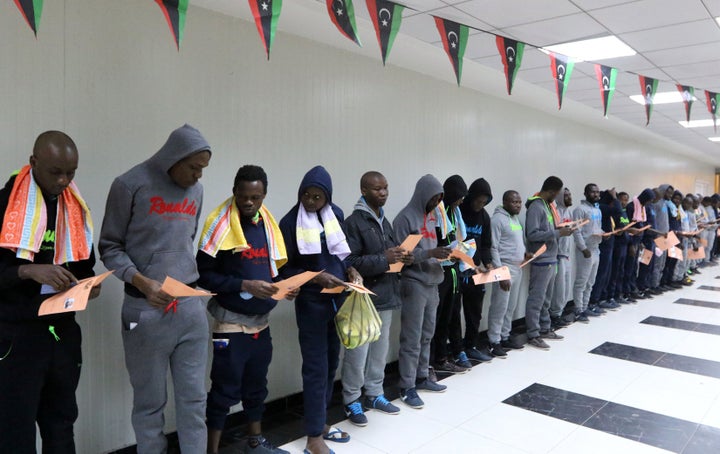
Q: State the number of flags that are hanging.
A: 12